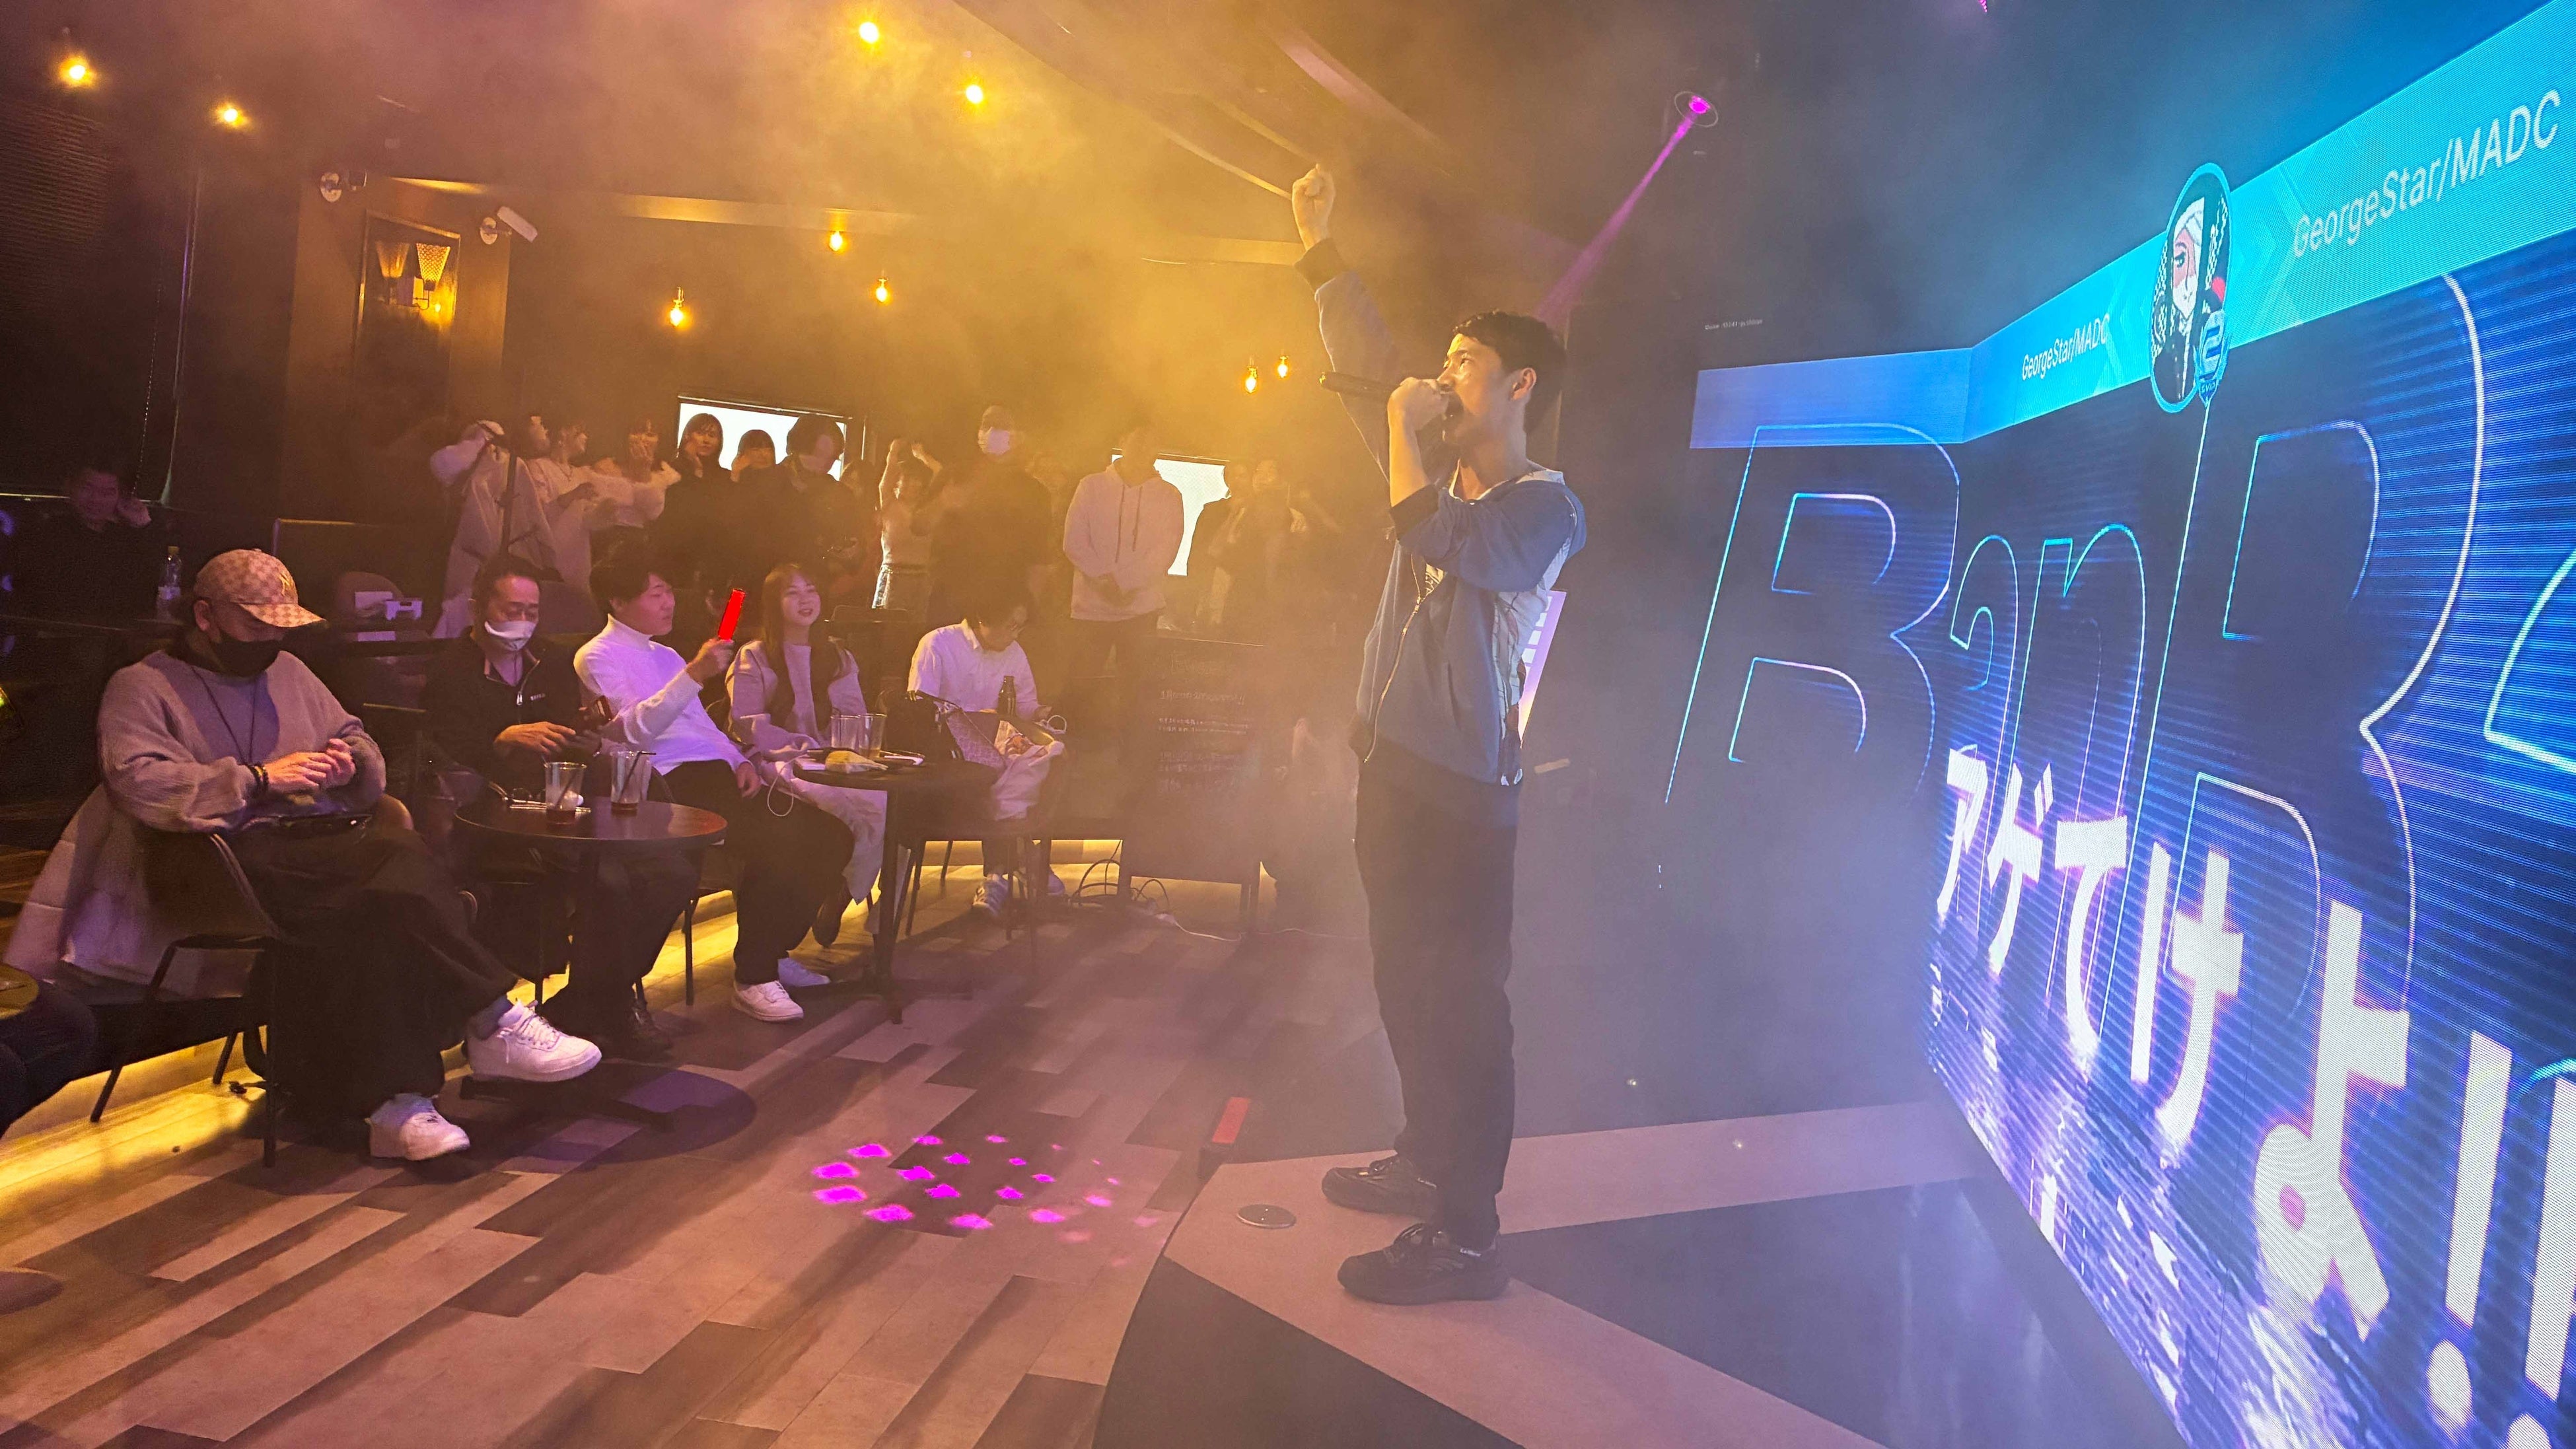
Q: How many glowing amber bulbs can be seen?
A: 9